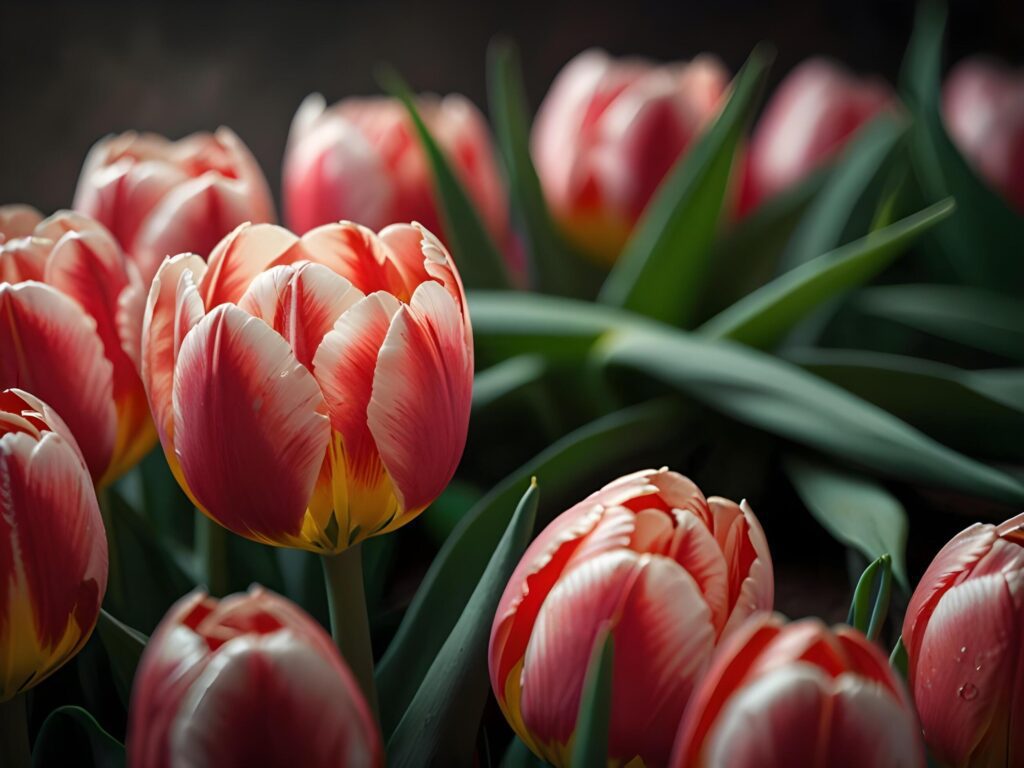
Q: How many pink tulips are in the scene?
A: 12